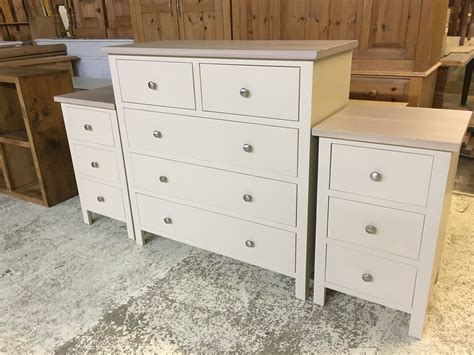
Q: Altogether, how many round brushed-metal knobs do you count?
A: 14